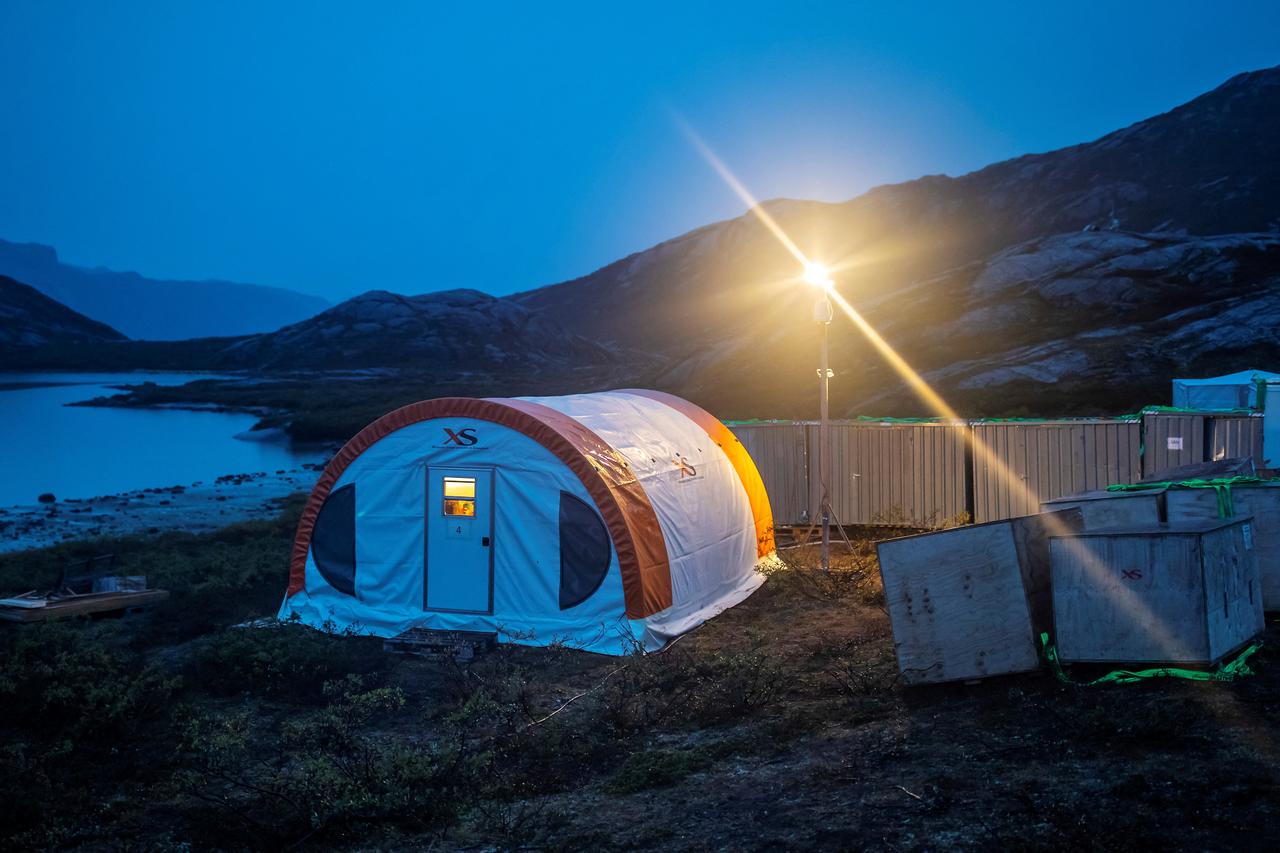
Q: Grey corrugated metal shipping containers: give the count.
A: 4